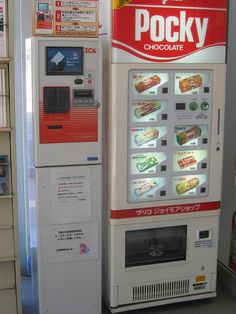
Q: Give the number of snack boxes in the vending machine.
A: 9